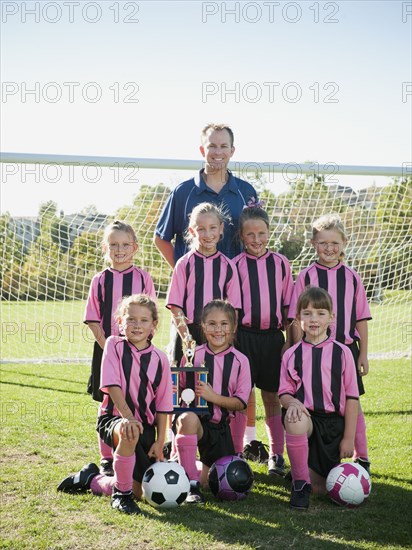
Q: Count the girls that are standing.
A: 4